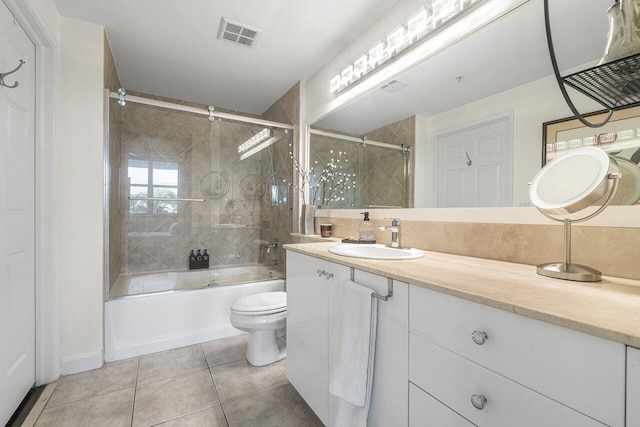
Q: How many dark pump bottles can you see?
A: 3